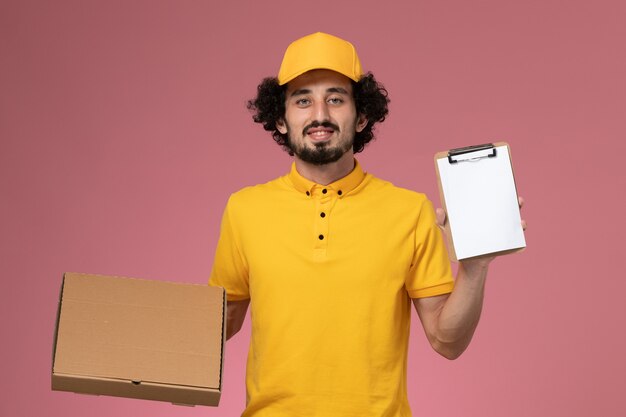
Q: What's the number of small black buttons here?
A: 5